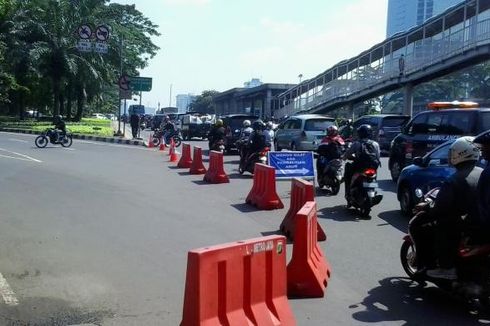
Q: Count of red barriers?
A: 7